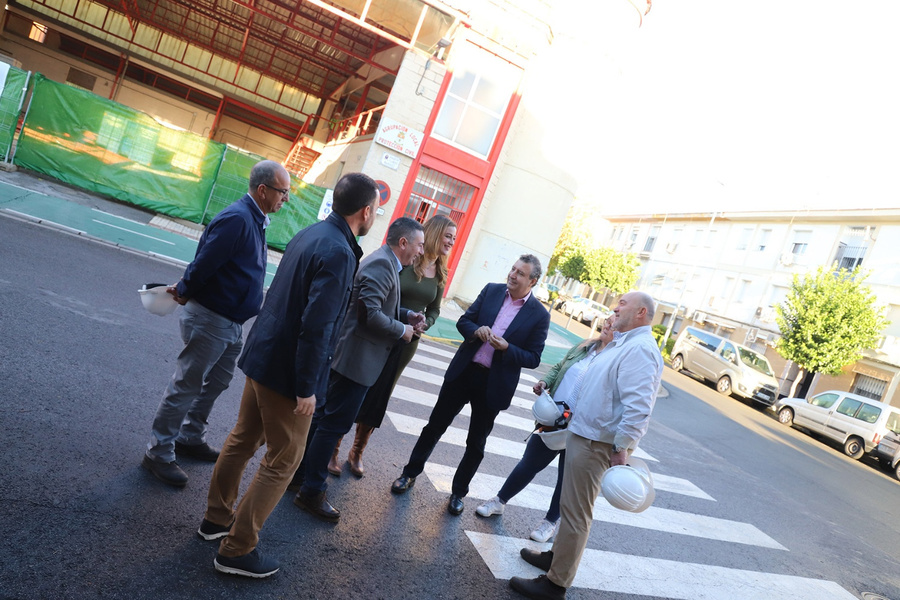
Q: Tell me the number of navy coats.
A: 3